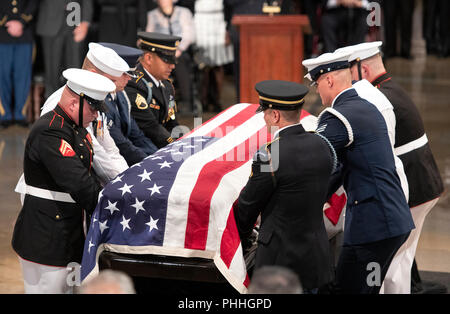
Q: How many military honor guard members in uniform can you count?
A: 8